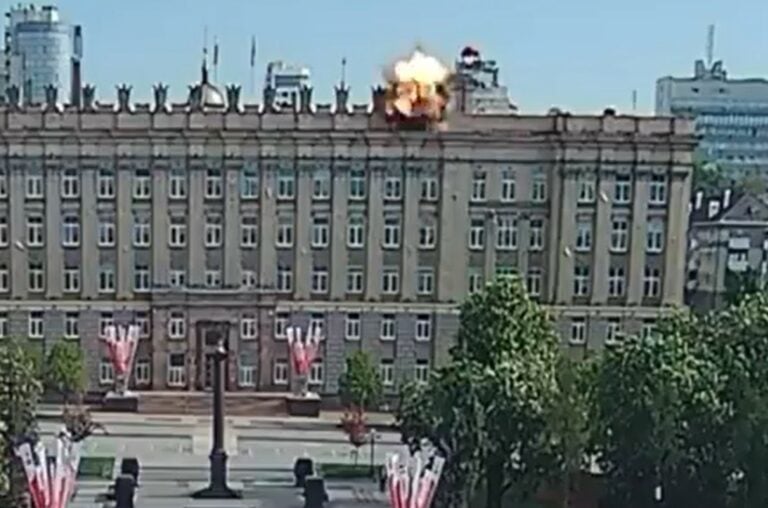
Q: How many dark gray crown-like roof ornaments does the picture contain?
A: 11